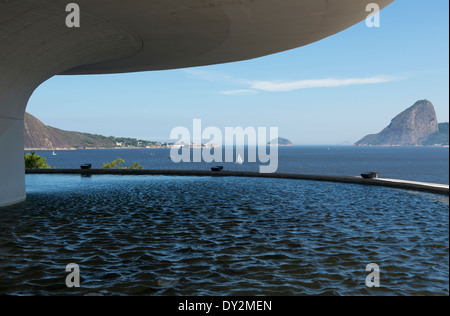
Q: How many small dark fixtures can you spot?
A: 3